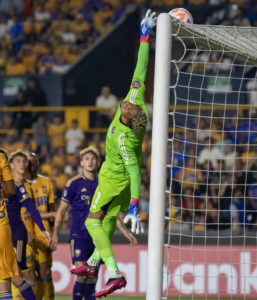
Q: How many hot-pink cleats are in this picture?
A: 2